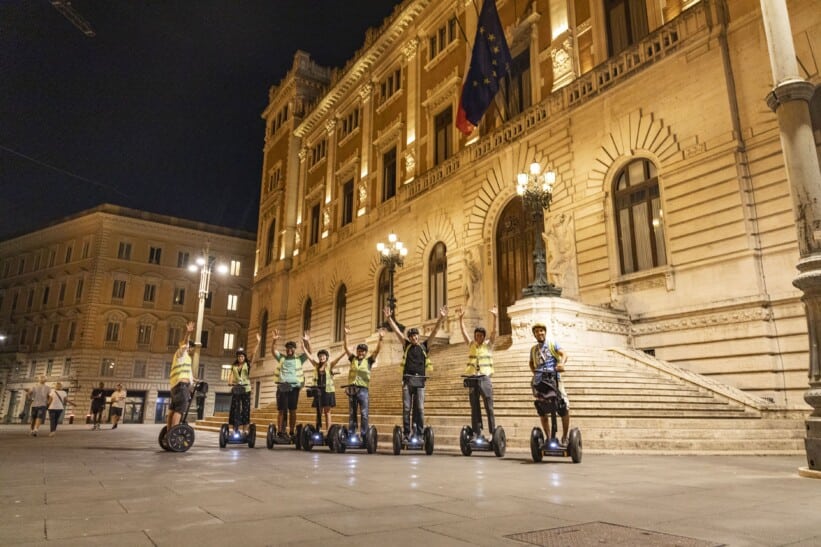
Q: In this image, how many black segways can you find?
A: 8